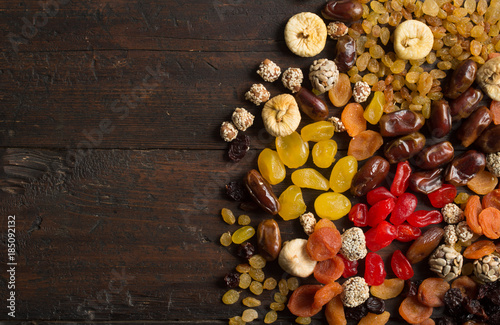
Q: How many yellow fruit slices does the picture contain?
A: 9